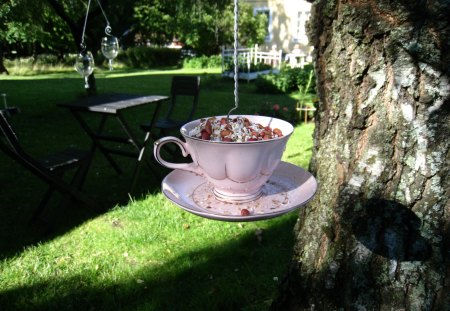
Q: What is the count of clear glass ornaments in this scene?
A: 2